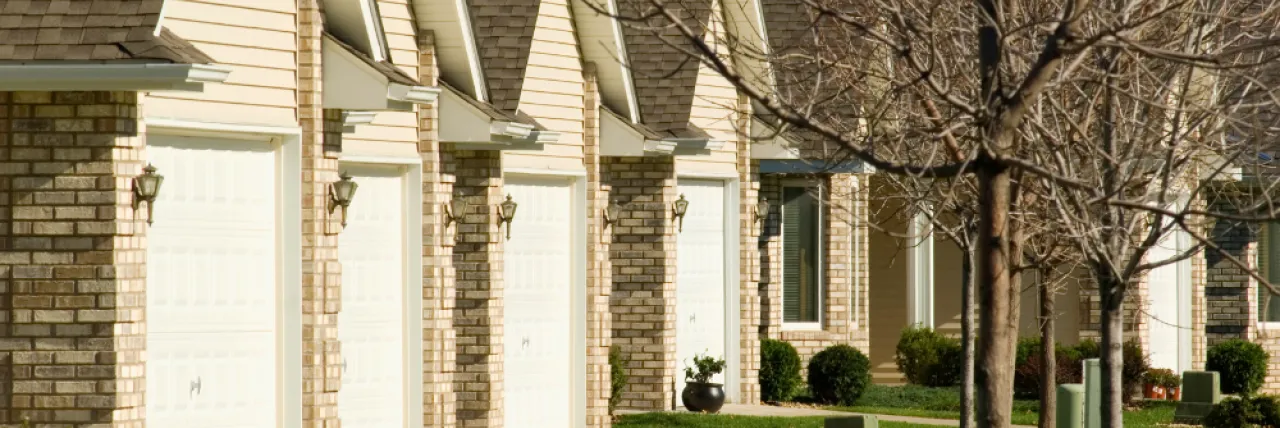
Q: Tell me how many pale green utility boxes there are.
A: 4